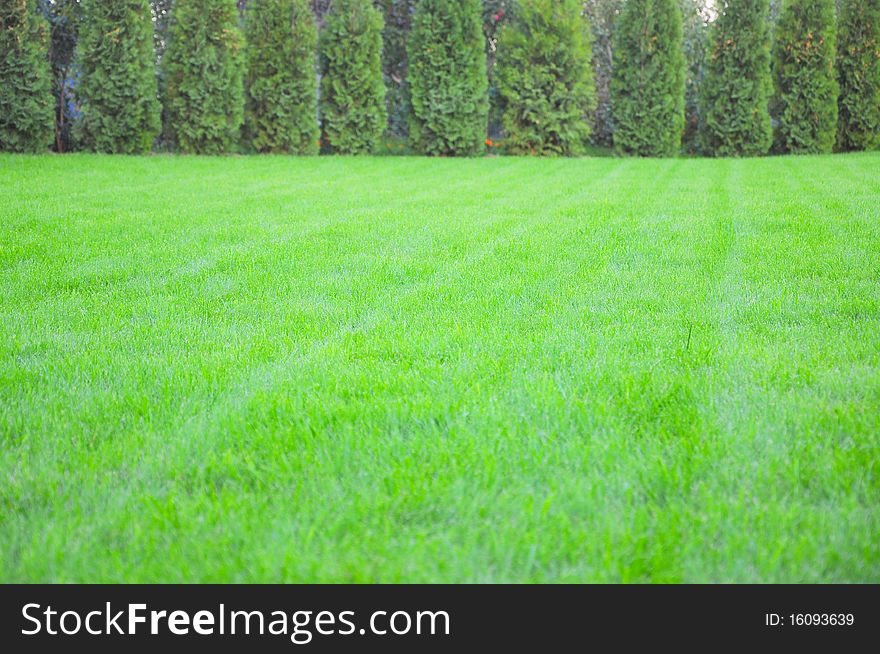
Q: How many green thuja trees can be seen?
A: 11